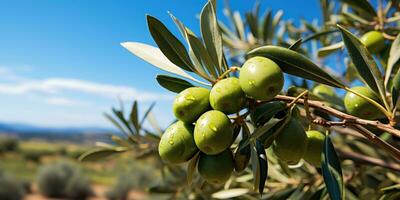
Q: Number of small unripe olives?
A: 11